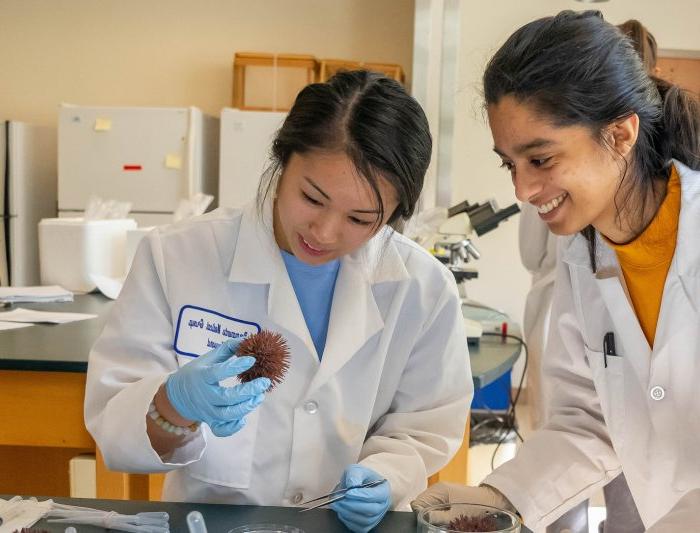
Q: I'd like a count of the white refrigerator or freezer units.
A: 3